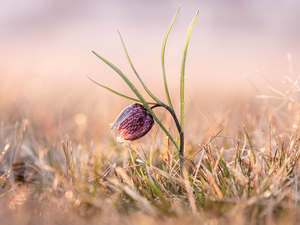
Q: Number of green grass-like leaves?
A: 5